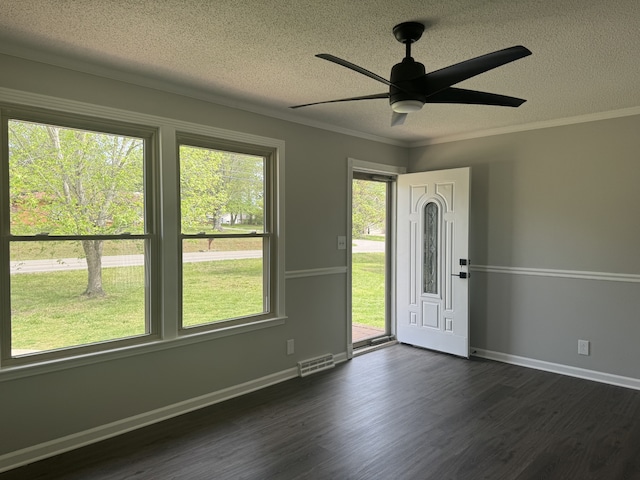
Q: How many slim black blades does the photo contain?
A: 5